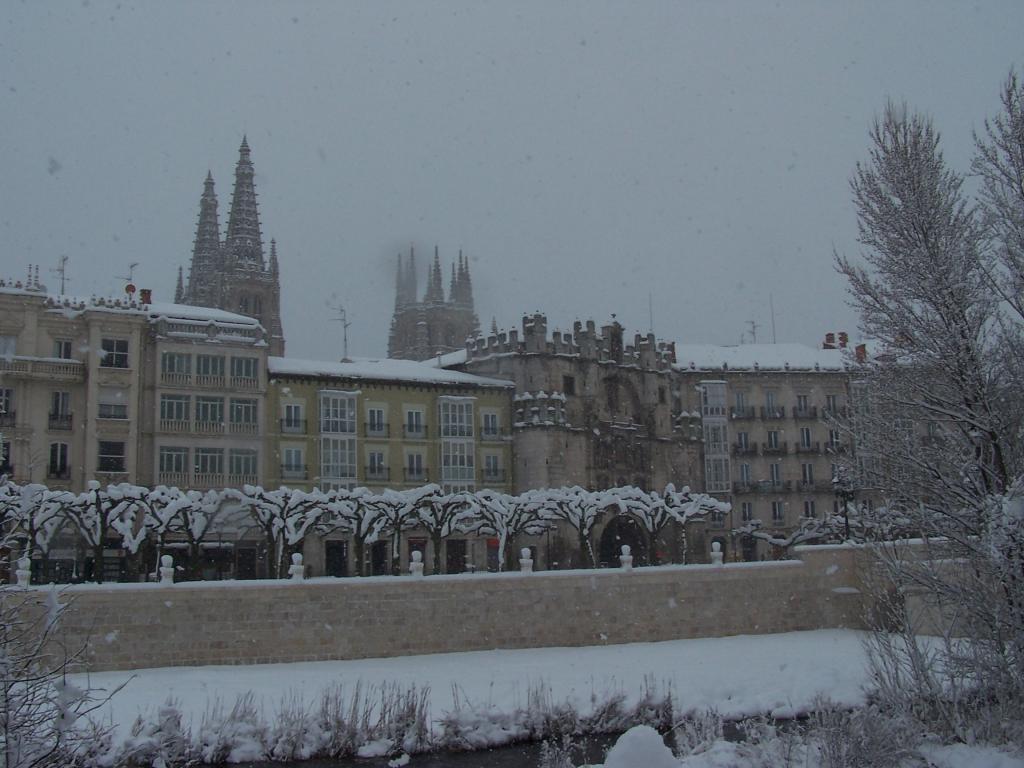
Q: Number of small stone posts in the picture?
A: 7